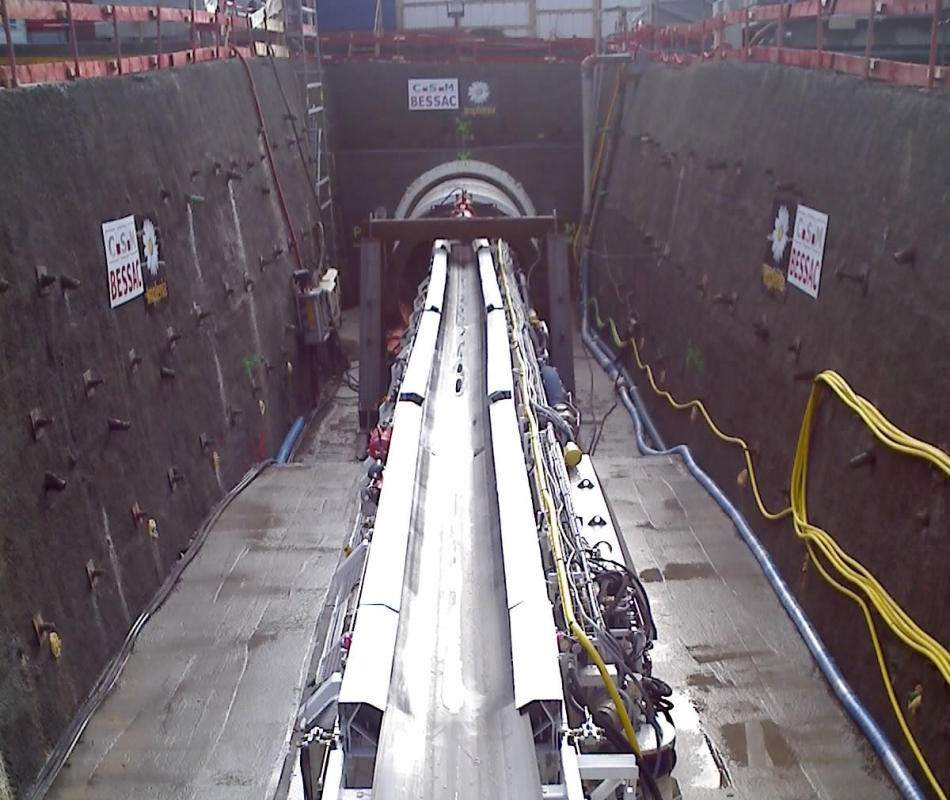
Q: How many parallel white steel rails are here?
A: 2